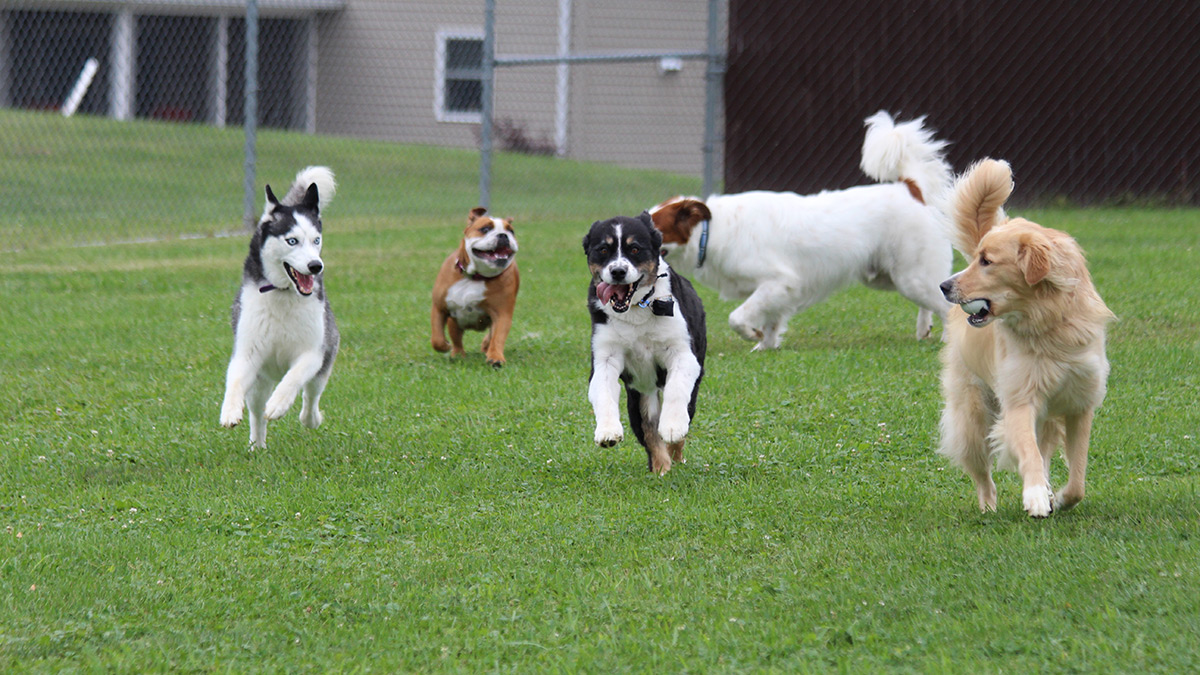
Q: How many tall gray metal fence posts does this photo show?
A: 3